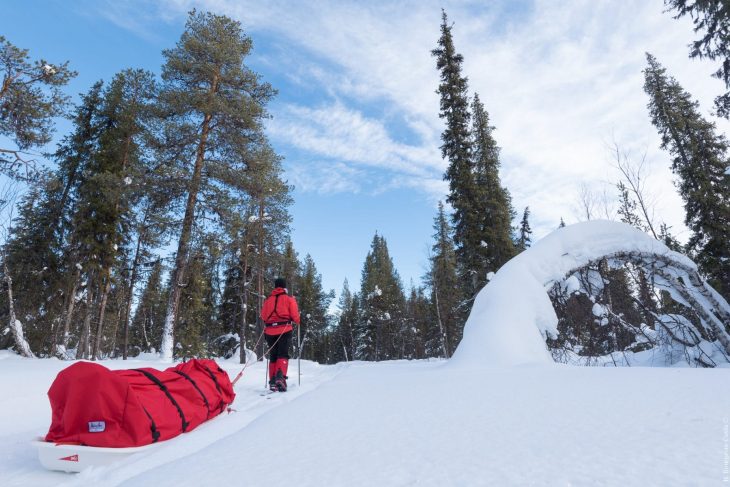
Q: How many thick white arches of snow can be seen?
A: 1